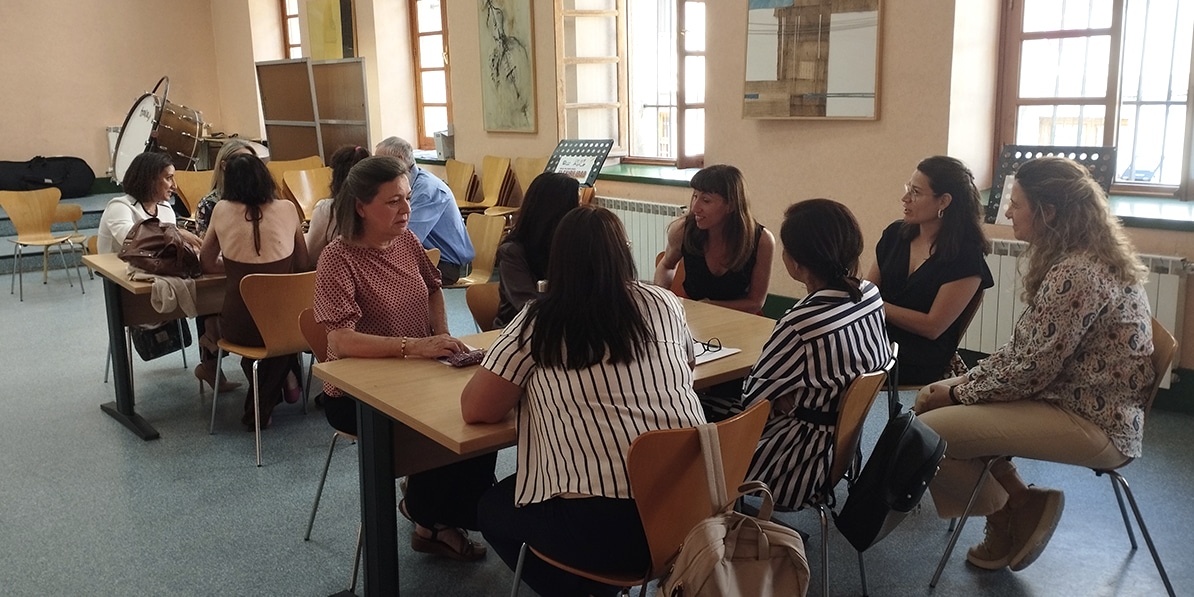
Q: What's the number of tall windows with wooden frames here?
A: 4